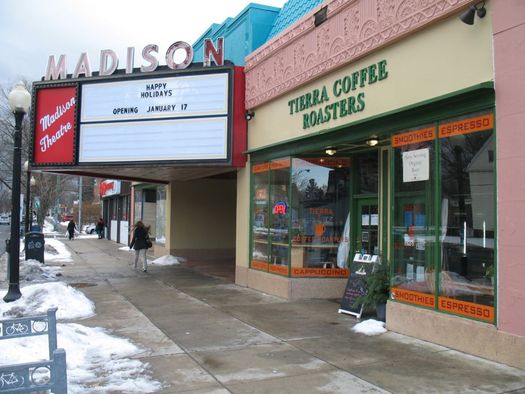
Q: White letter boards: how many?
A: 2